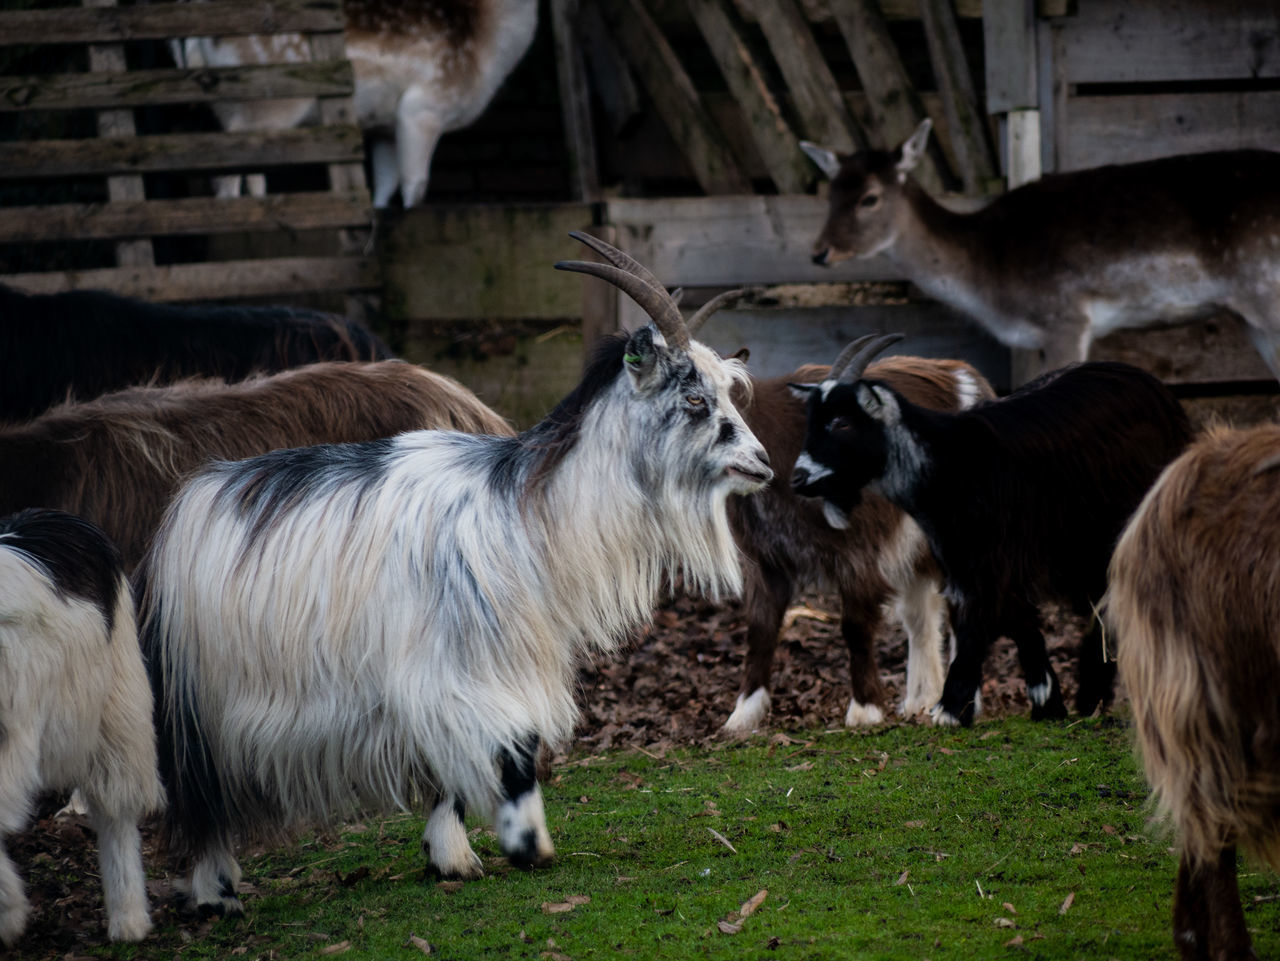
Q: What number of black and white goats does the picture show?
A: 3